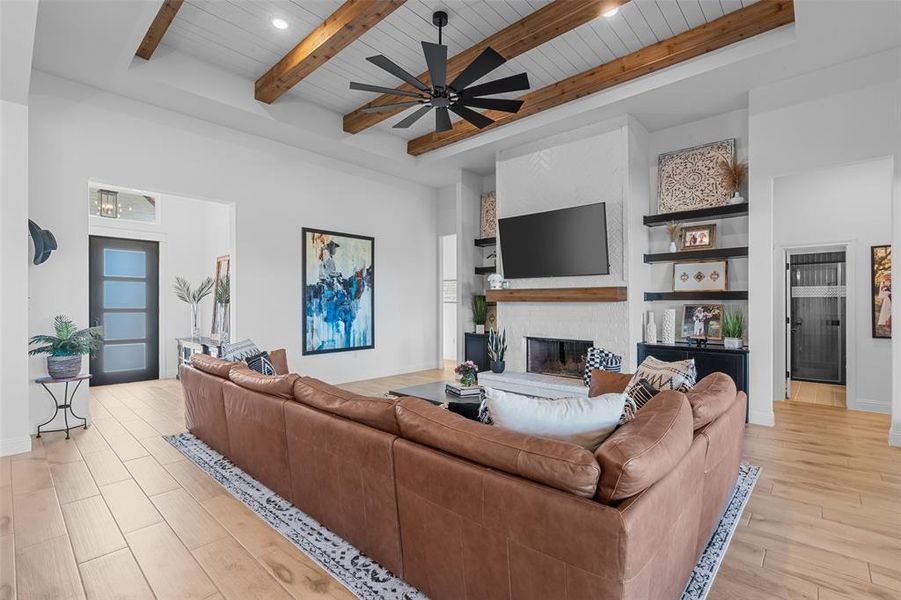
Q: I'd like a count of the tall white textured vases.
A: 2